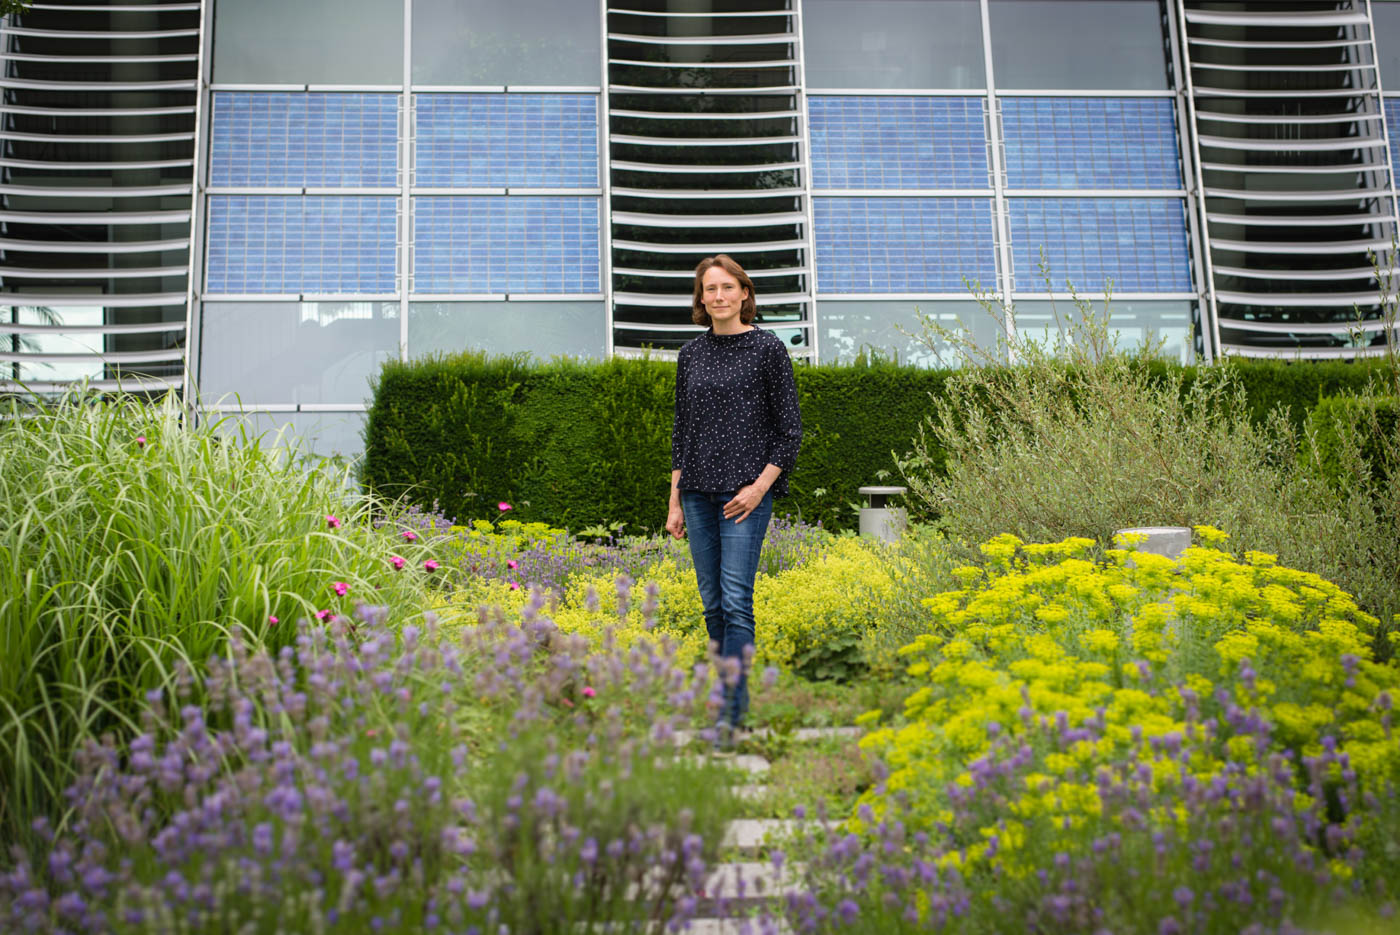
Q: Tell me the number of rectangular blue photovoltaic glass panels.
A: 8